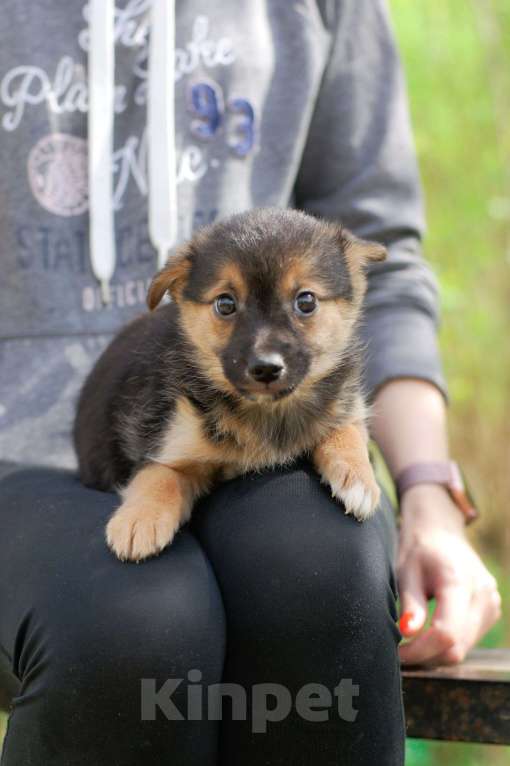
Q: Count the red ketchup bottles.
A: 0